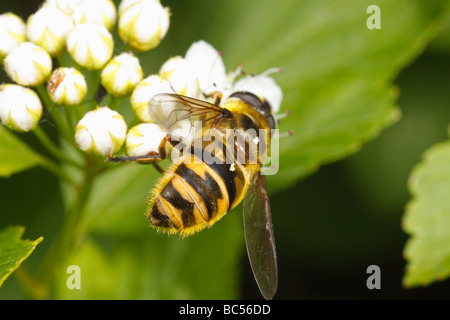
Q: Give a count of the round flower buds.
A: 14